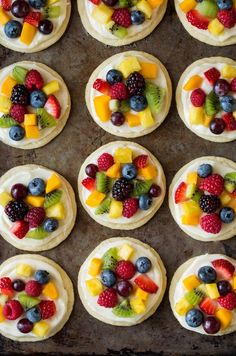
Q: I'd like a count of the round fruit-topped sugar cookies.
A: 12